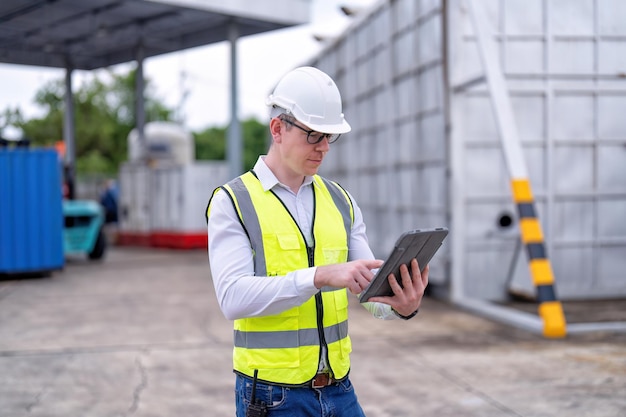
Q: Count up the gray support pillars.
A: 3